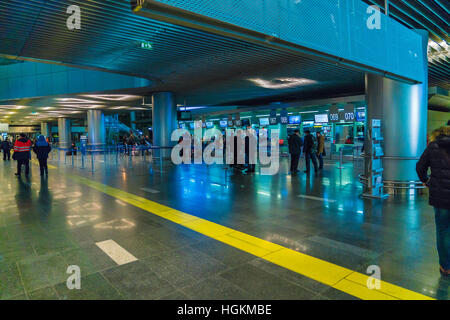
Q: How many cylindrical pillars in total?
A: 5